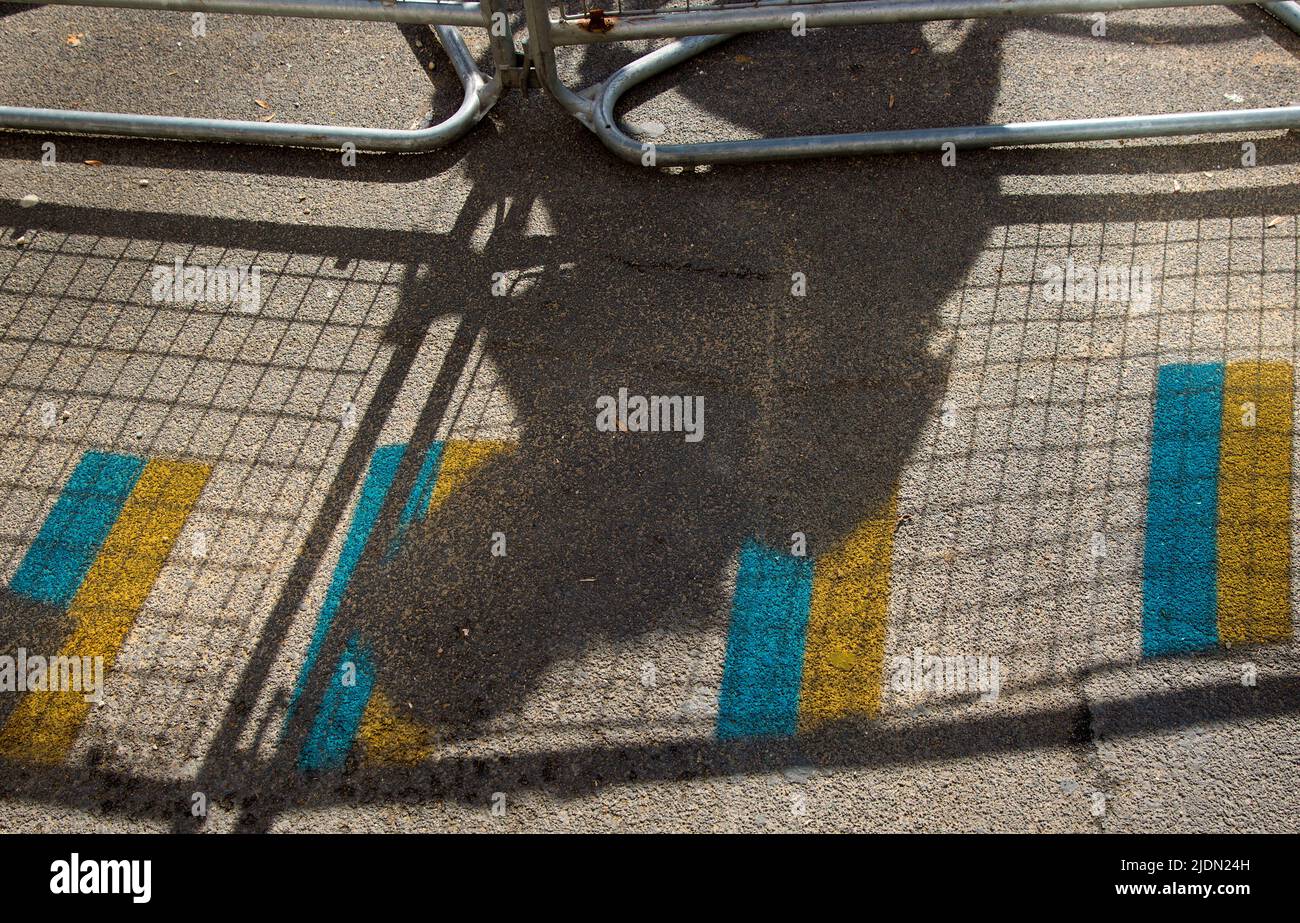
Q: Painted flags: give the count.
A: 4